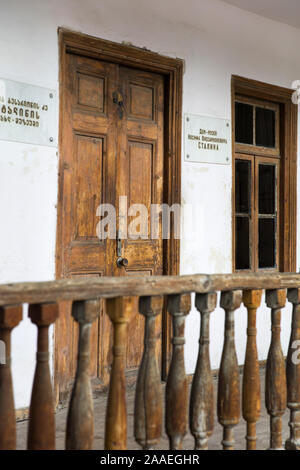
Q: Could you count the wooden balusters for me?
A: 11